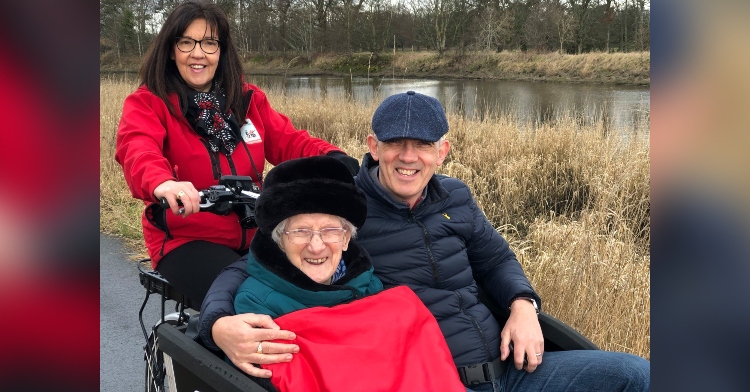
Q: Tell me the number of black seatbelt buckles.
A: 1